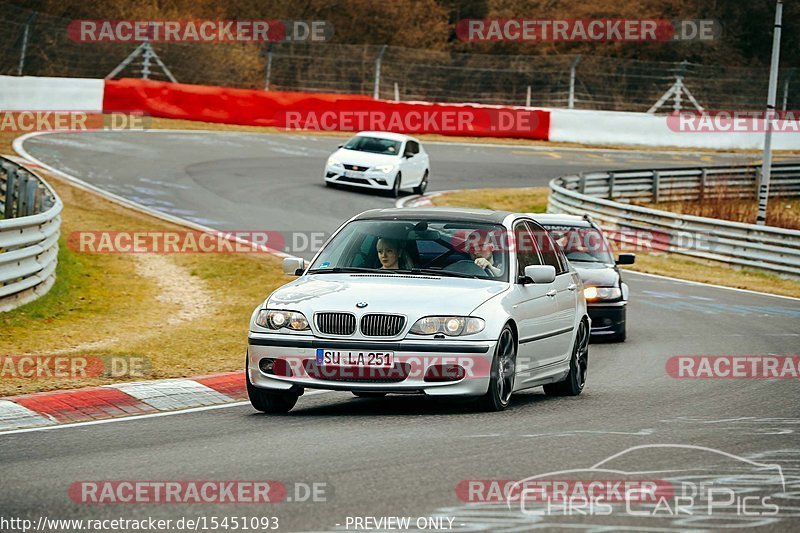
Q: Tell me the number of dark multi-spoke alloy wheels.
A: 2